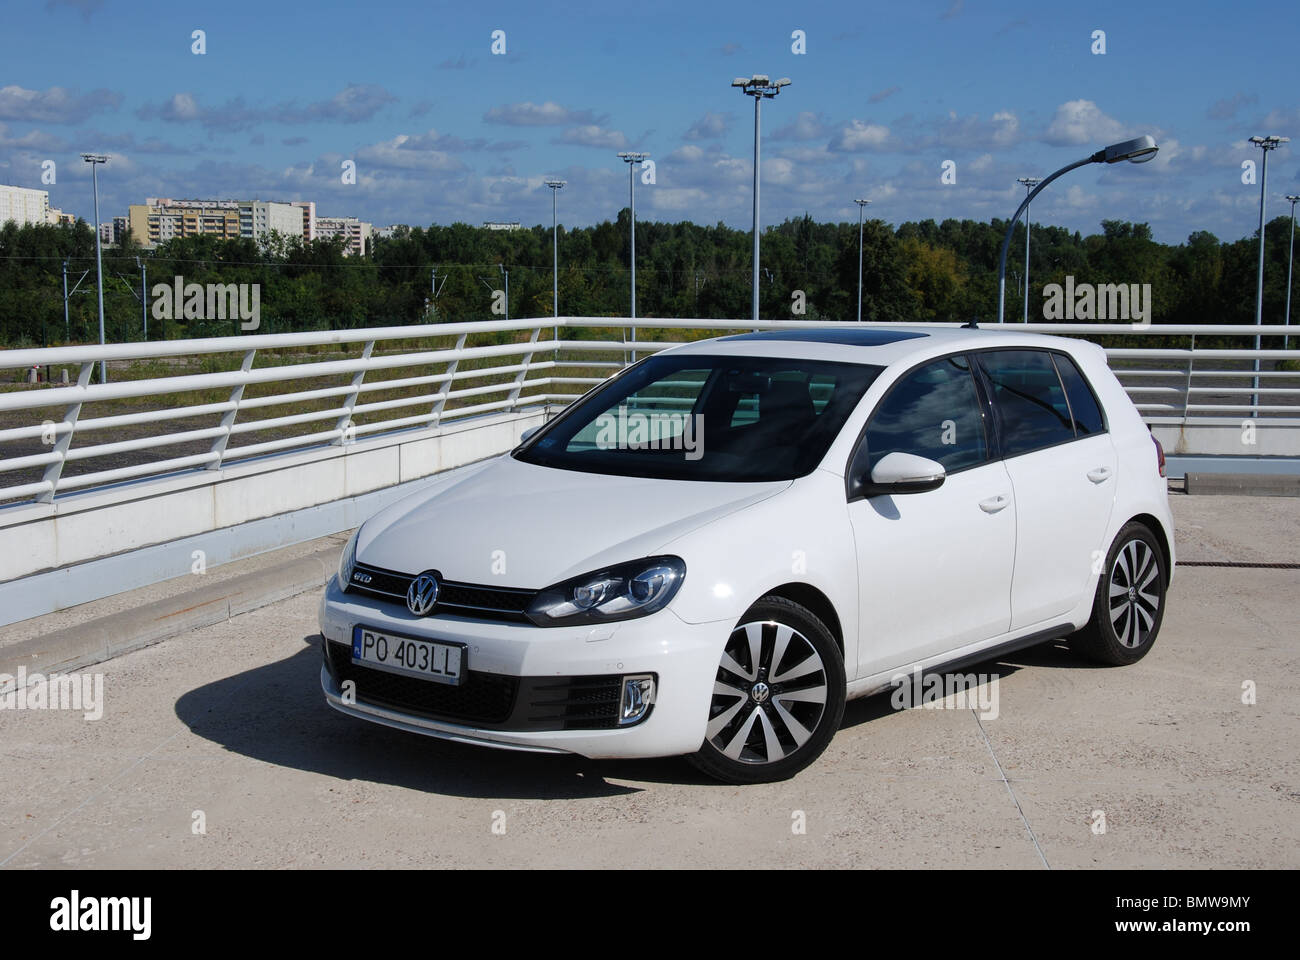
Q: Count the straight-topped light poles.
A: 8